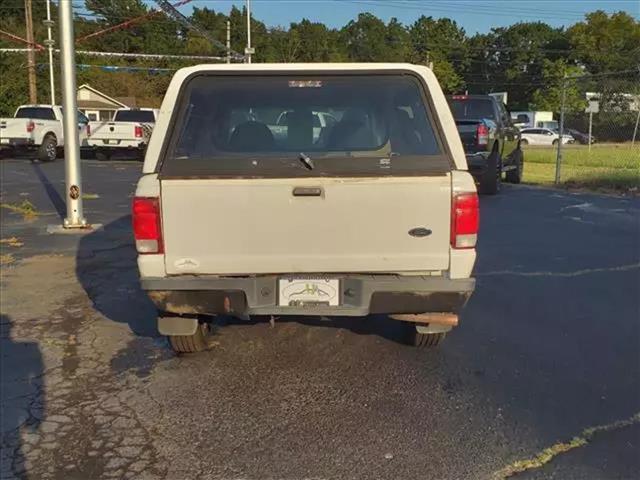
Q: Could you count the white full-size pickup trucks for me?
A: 2